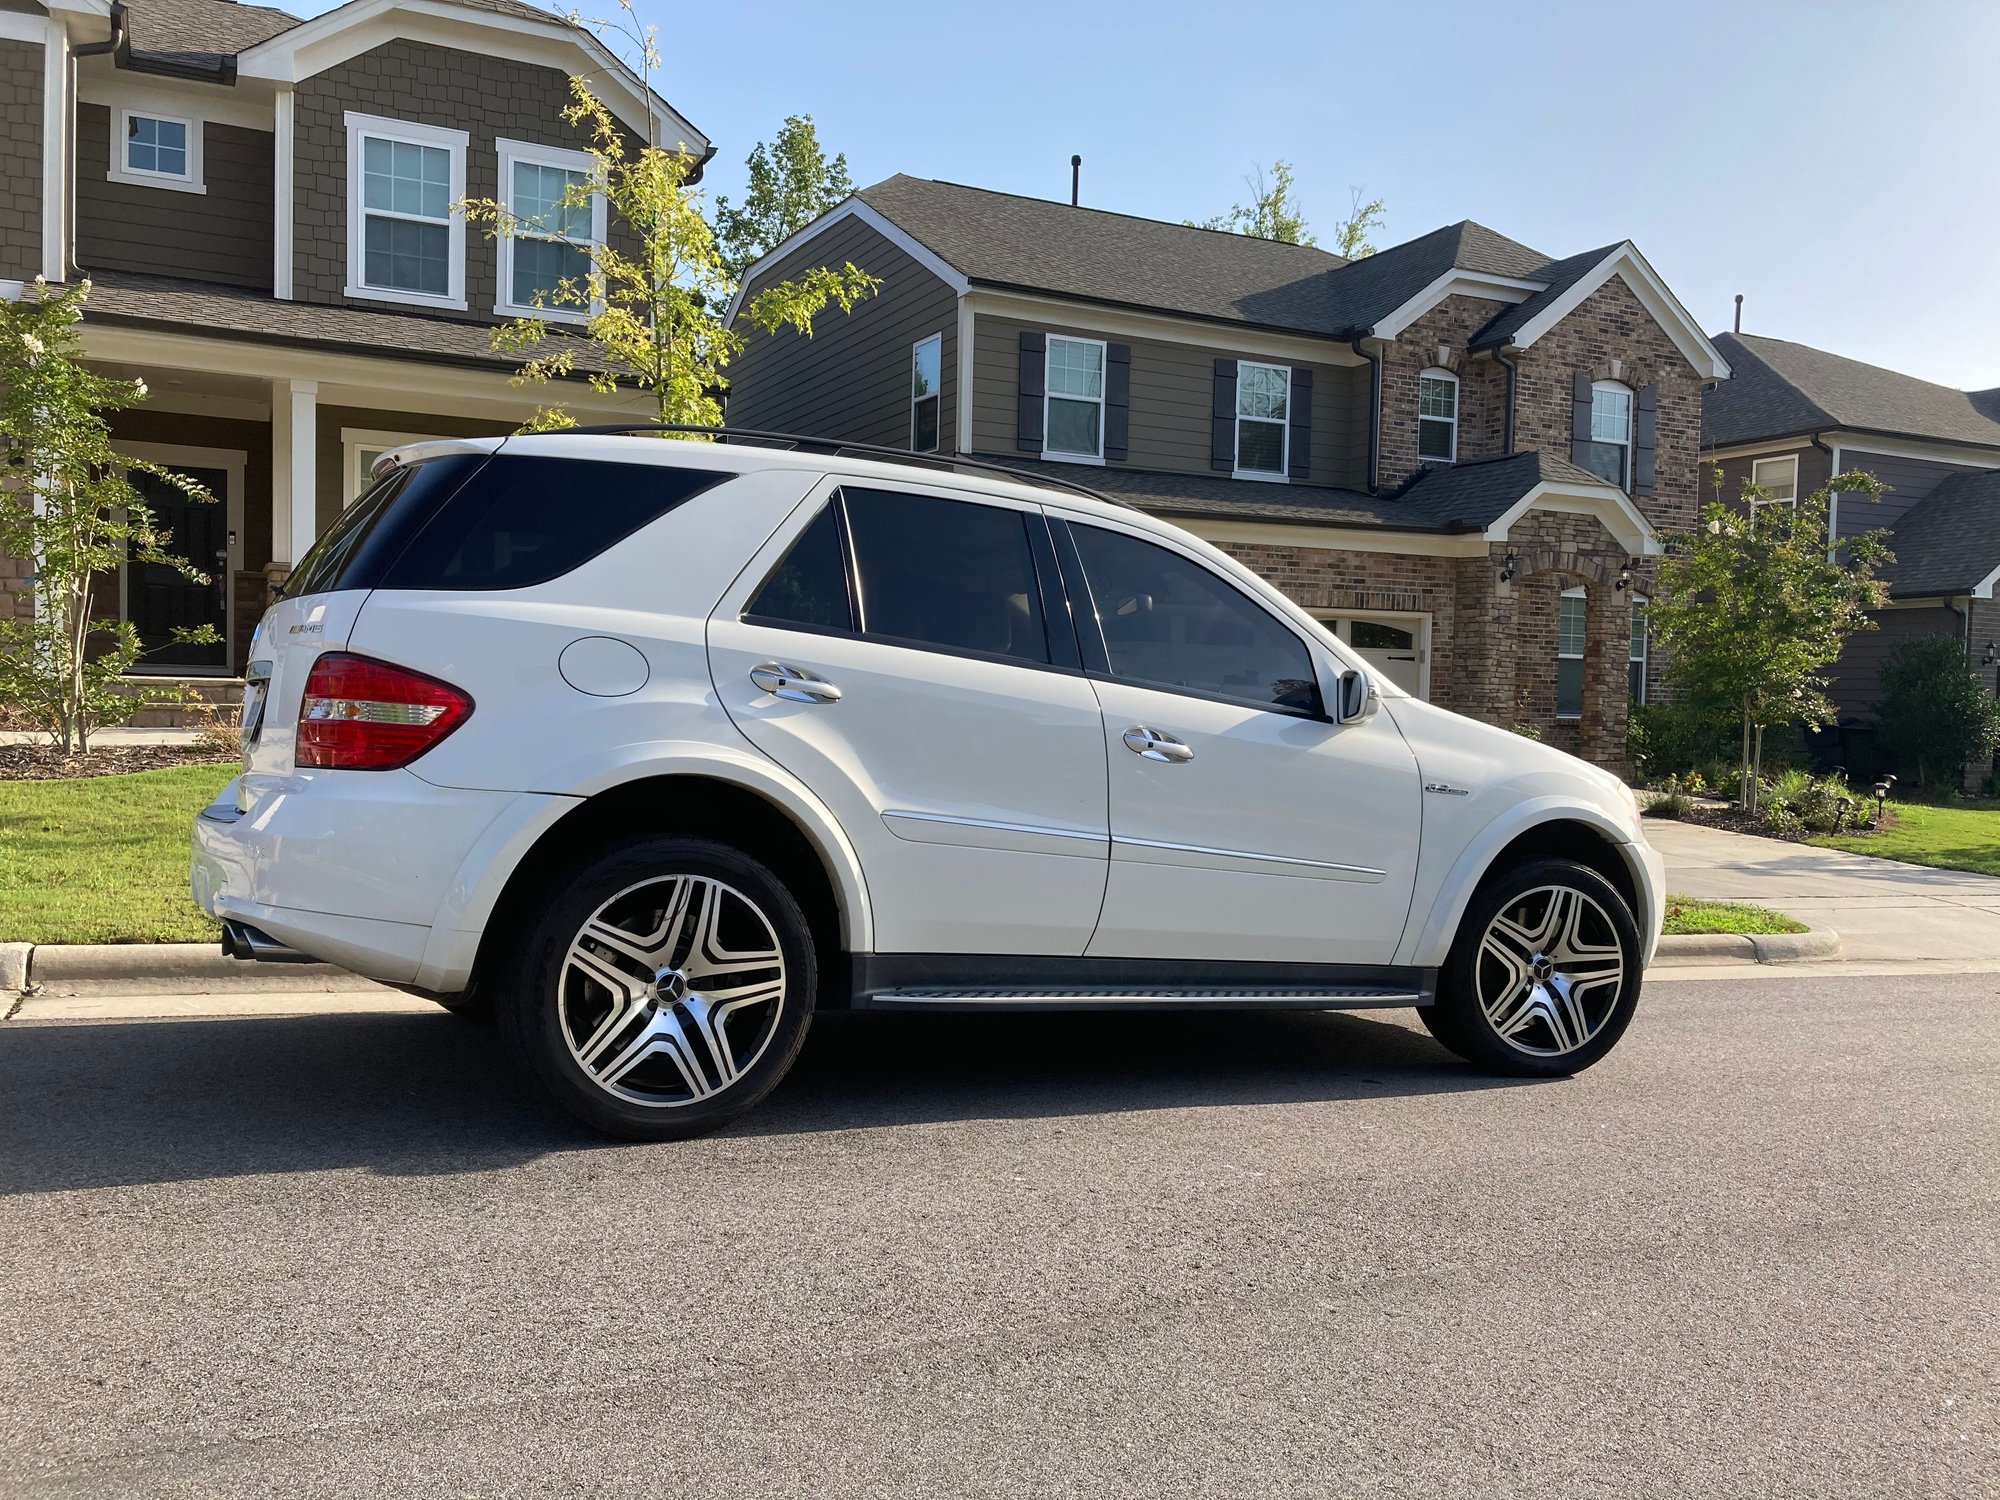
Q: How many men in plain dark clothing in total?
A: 0